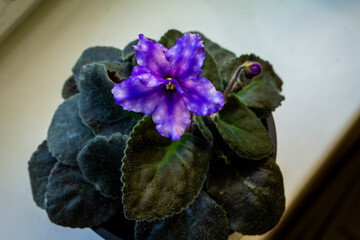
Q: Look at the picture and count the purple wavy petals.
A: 5